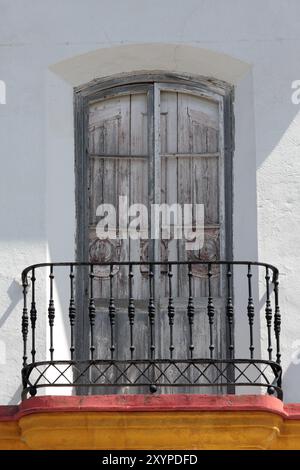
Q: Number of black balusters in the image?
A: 15